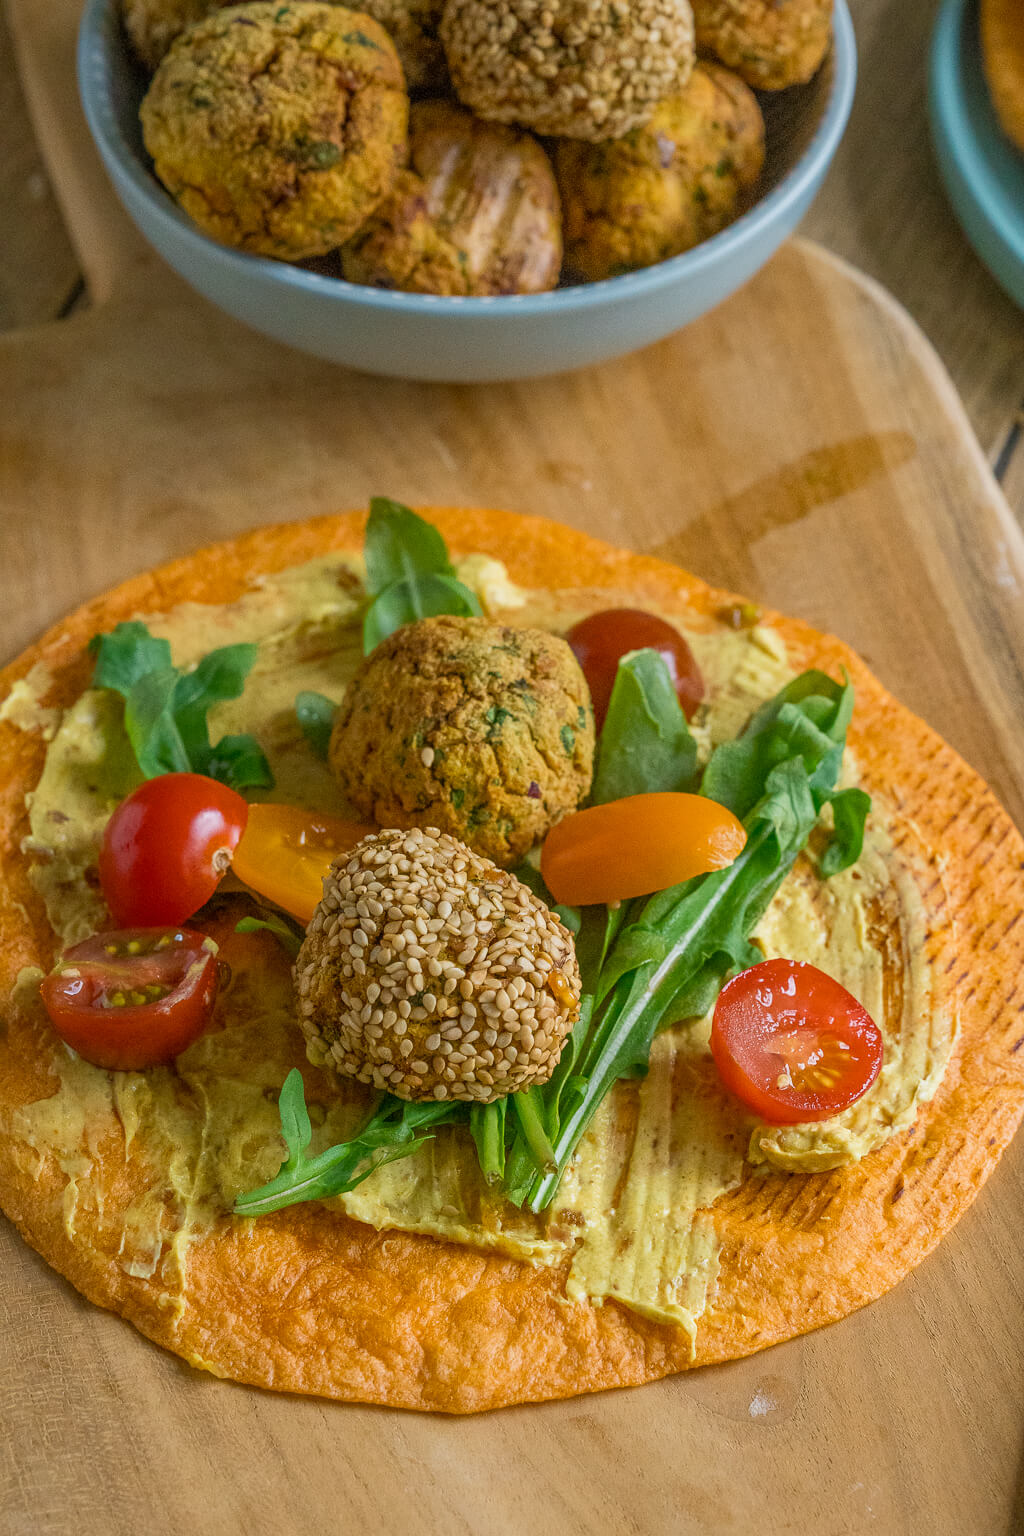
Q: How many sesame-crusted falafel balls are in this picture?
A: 2